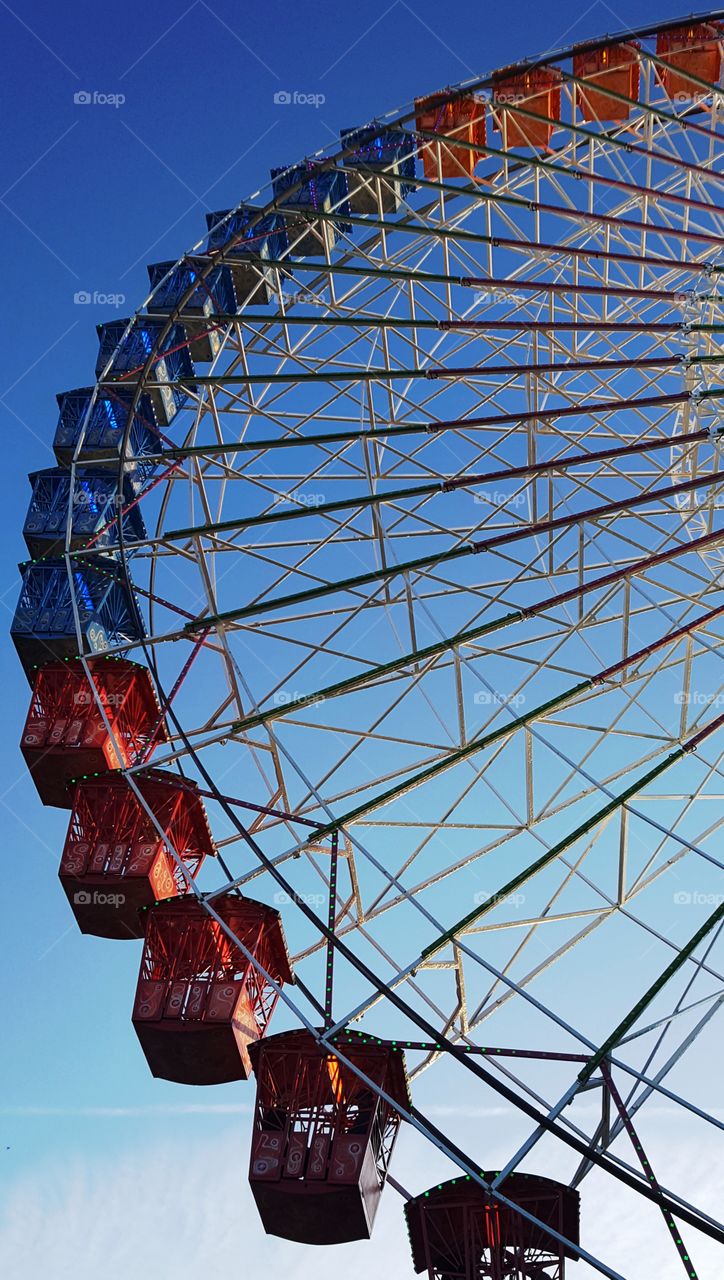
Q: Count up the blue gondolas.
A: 8